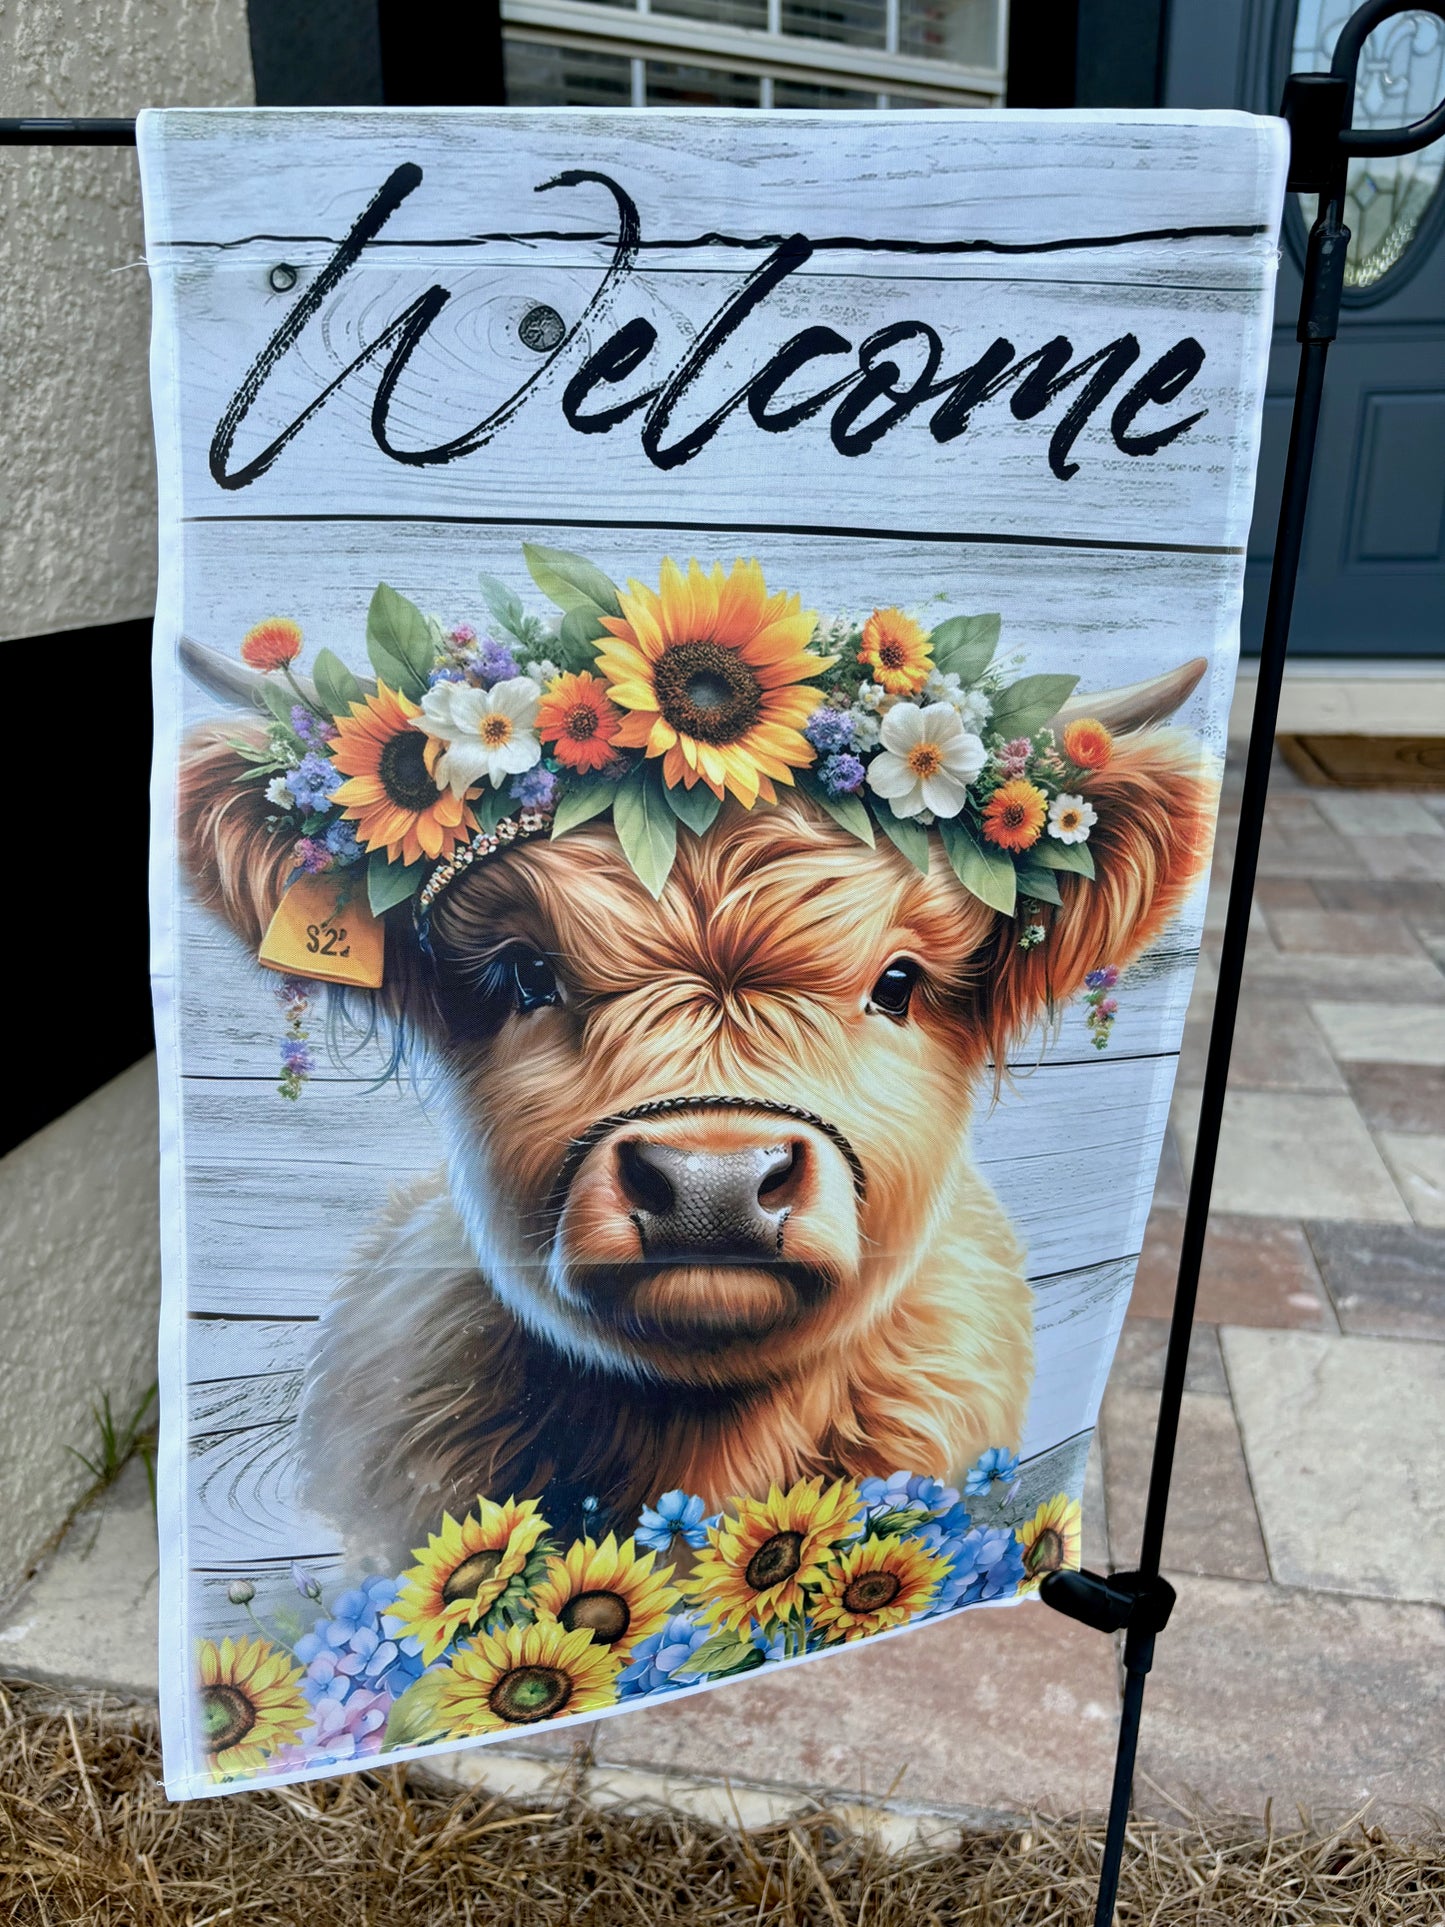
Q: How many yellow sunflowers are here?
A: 9